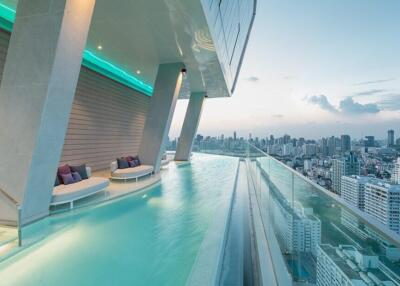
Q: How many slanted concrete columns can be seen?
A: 3